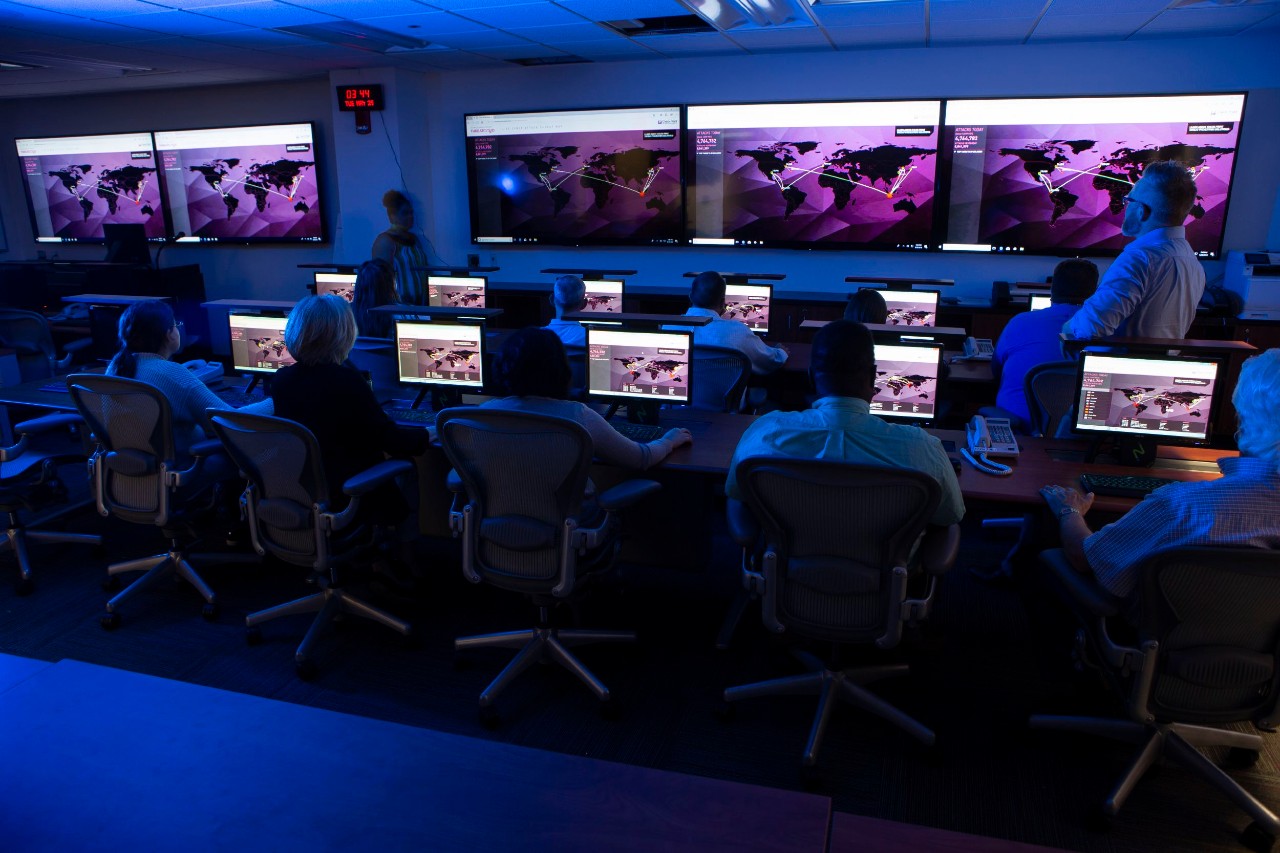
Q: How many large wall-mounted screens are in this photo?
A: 5